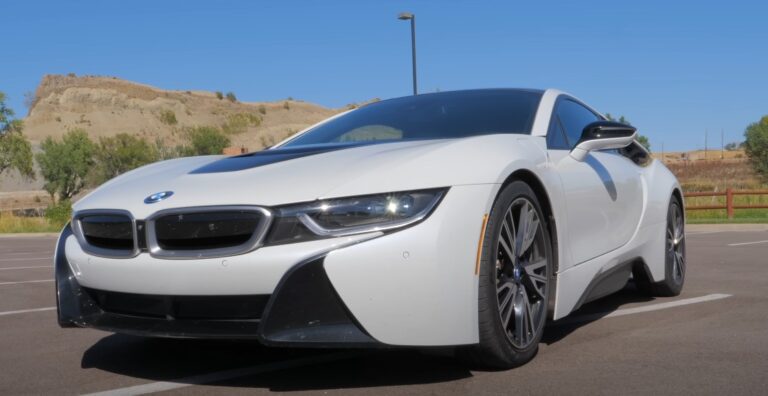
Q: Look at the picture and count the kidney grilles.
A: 2